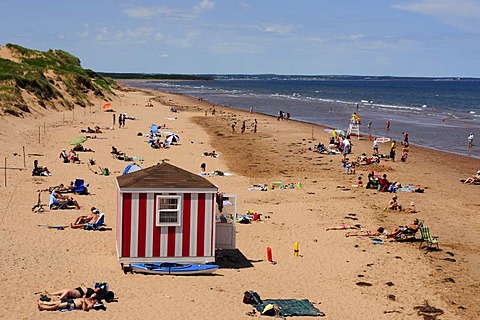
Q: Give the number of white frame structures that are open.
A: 1